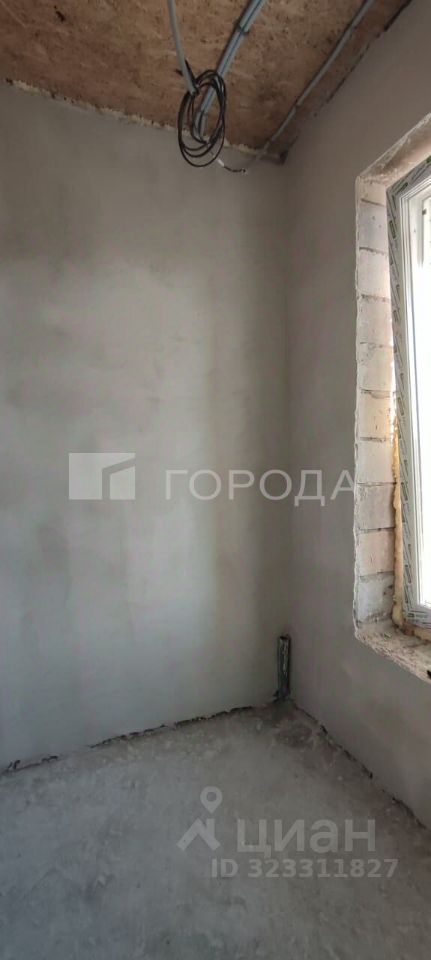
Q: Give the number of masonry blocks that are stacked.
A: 10